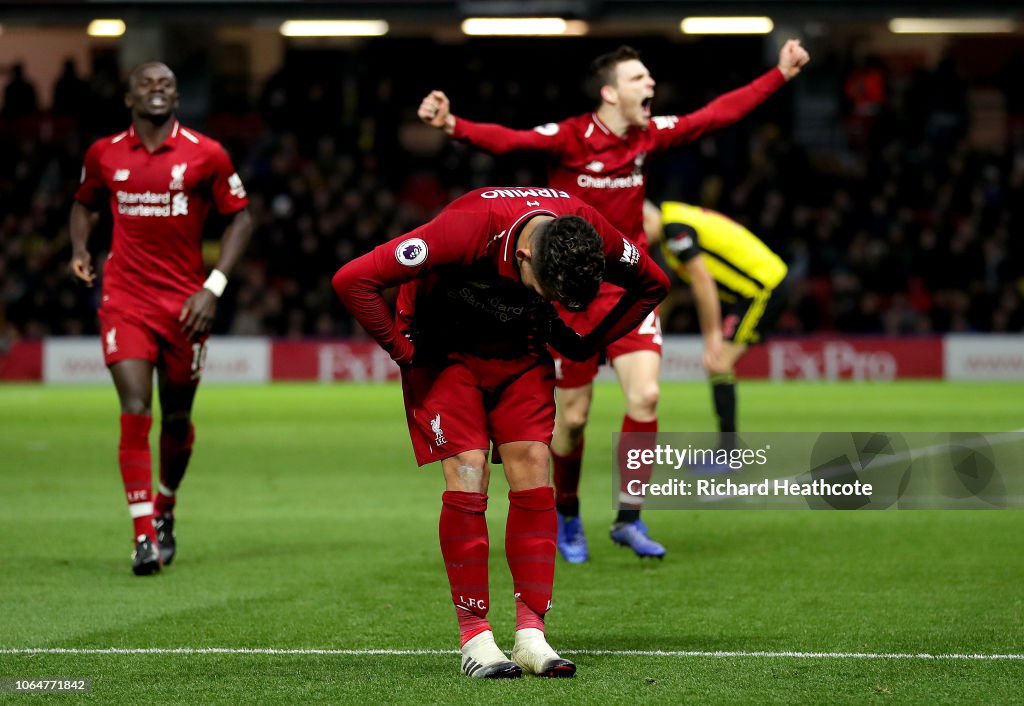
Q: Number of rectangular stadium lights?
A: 5